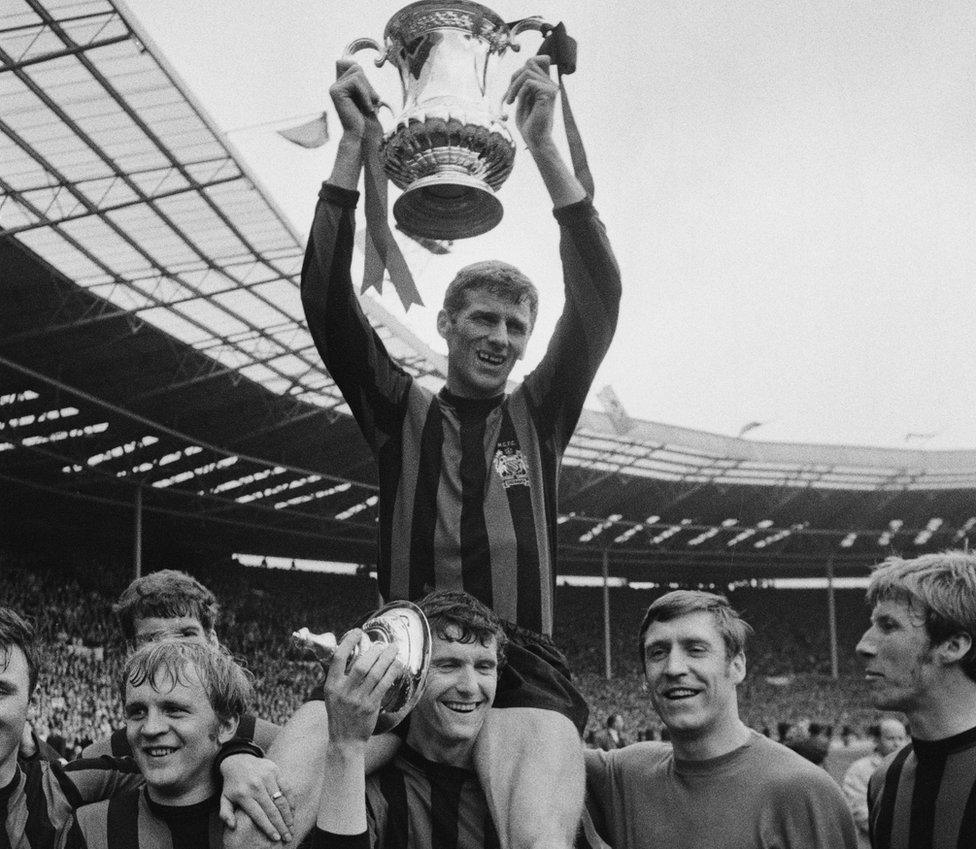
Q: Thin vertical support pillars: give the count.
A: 3